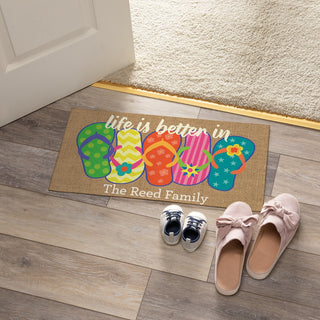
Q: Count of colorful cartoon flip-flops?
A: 5